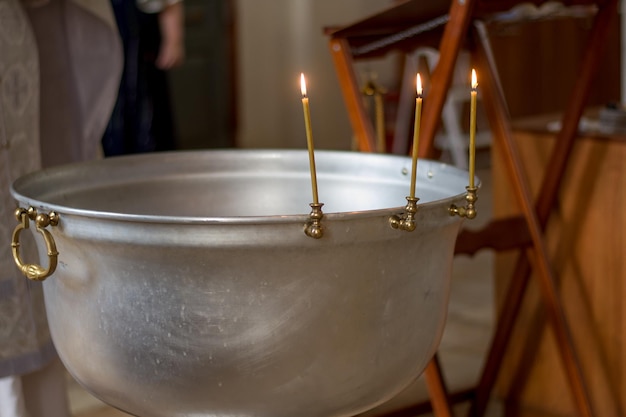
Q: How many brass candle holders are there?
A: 3